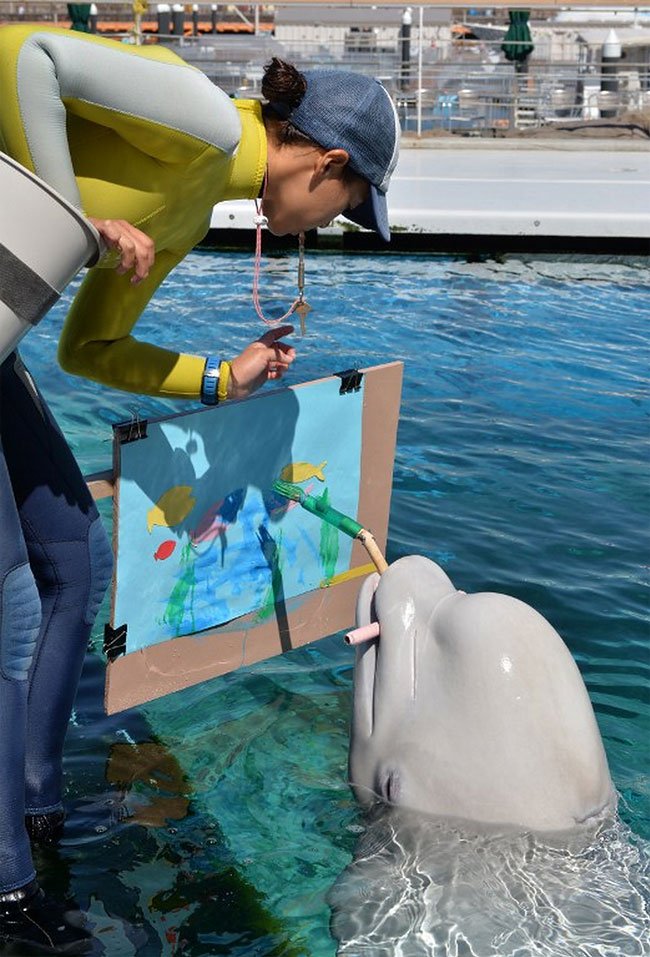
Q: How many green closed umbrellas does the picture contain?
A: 2